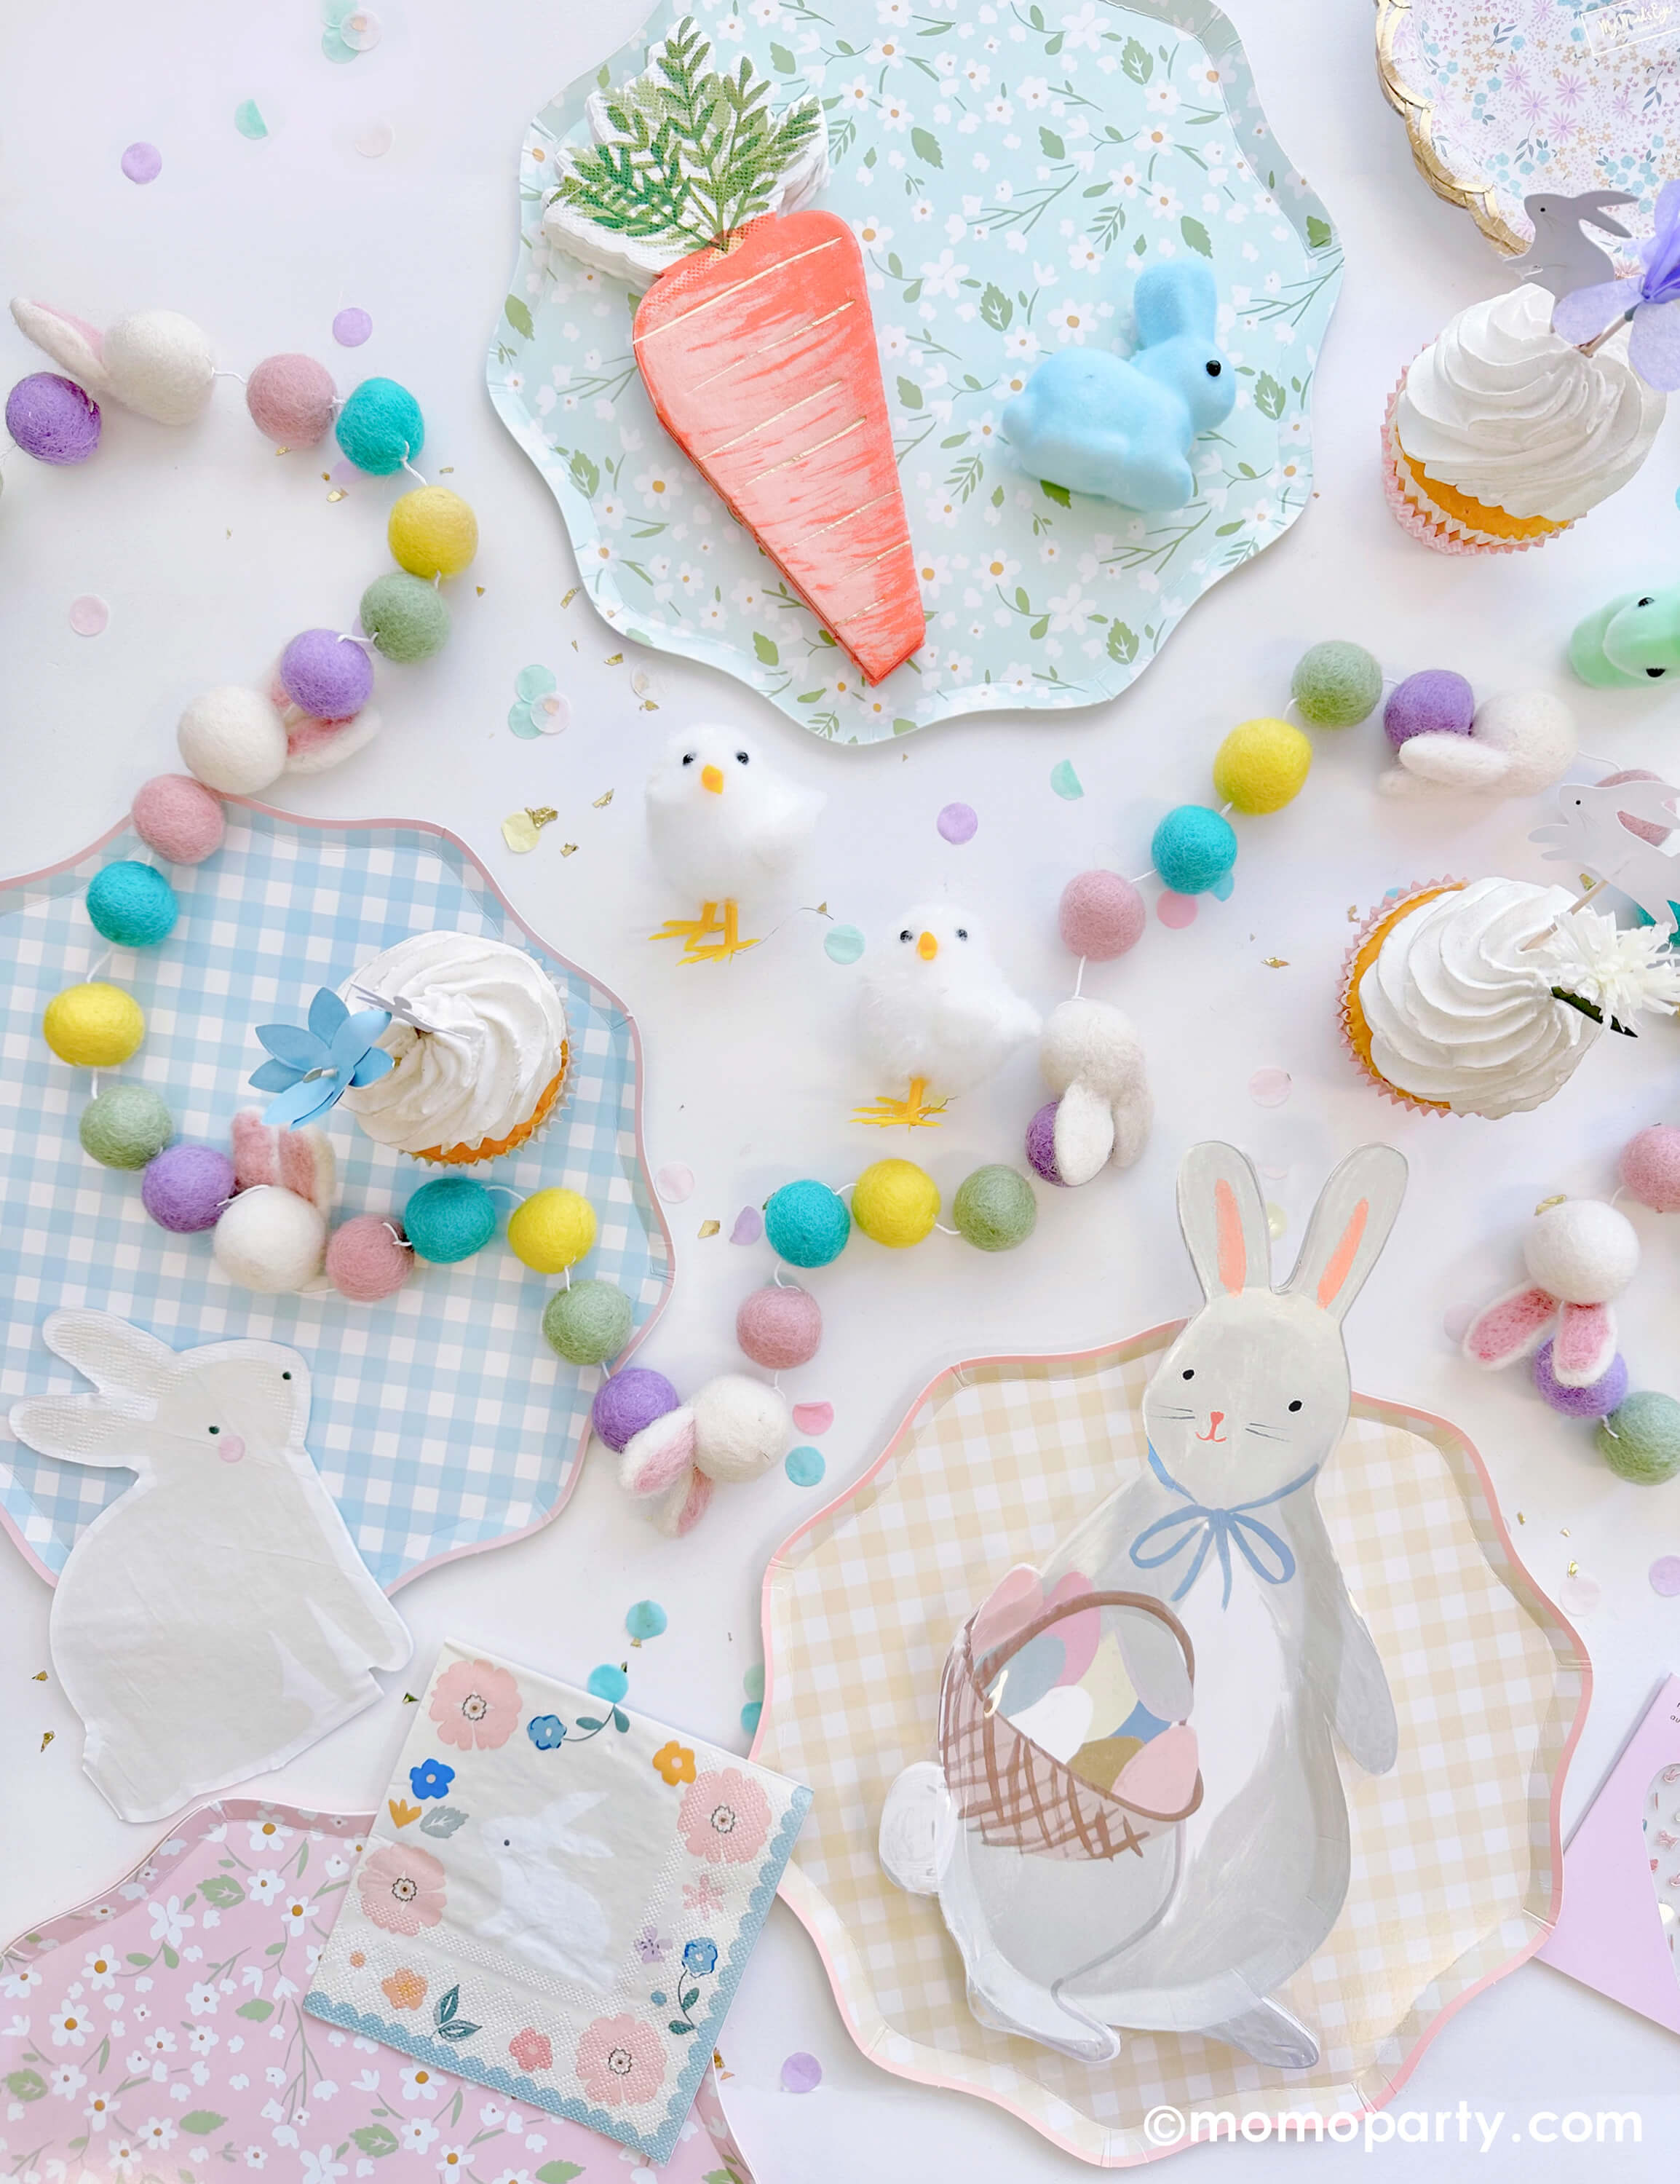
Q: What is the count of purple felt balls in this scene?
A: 7